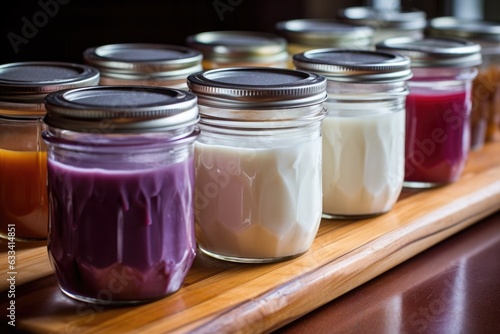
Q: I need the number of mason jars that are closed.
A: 10